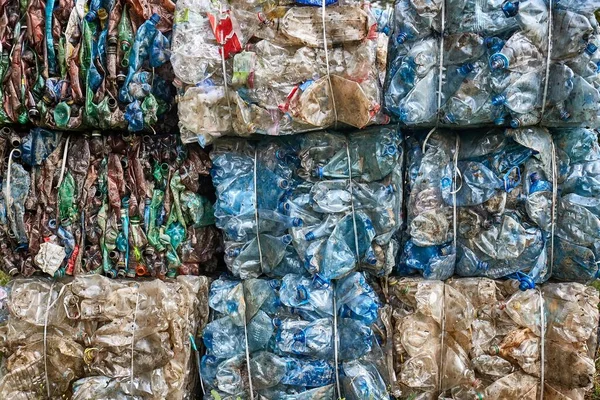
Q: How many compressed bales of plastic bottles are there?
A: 9